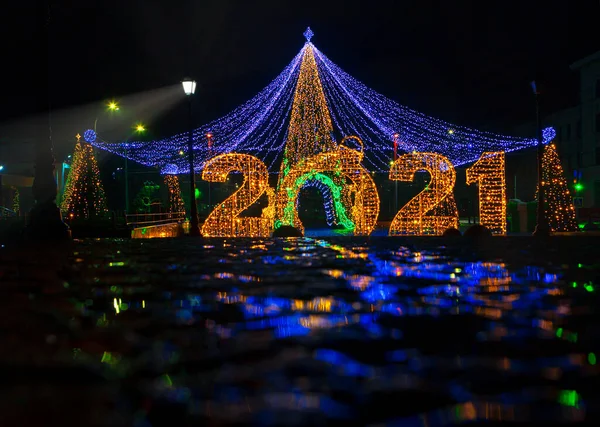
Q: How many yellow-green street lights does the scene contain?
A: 2